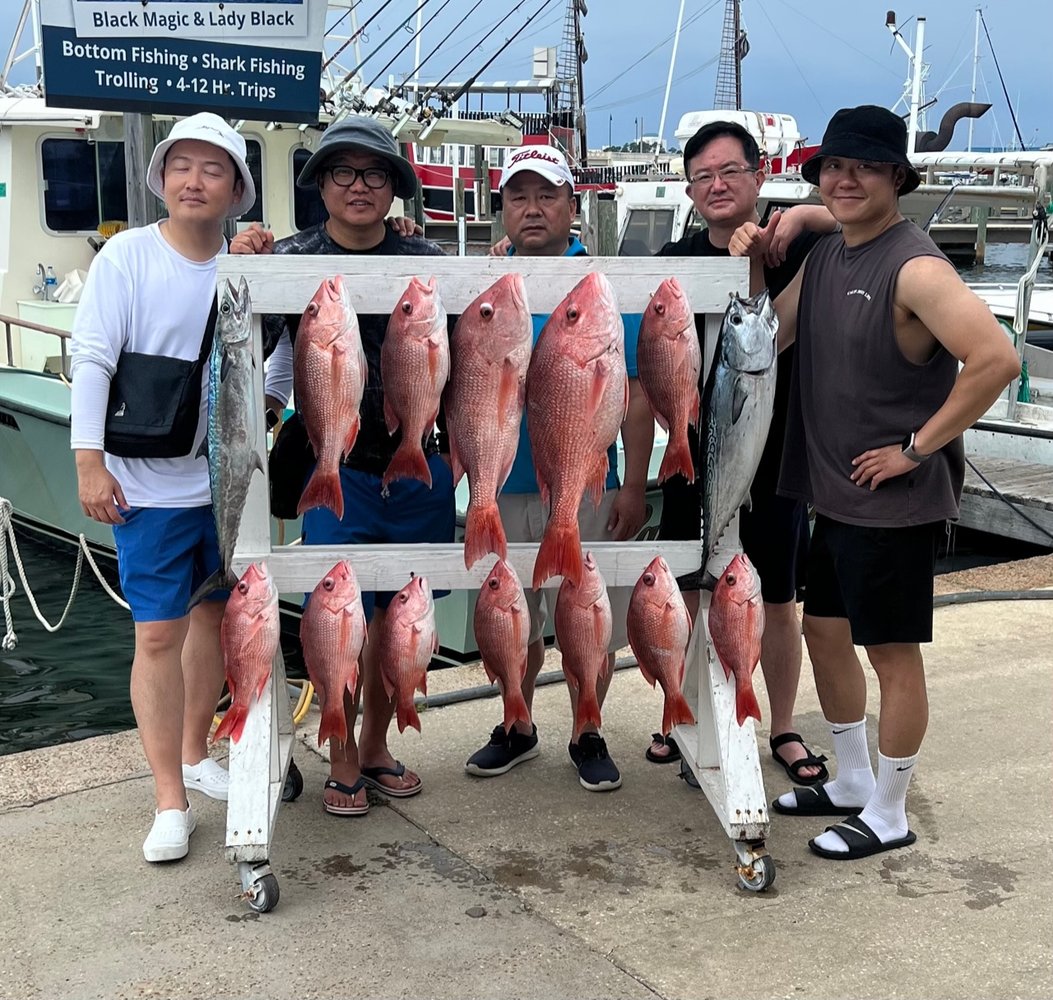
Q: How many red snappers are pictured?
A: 12